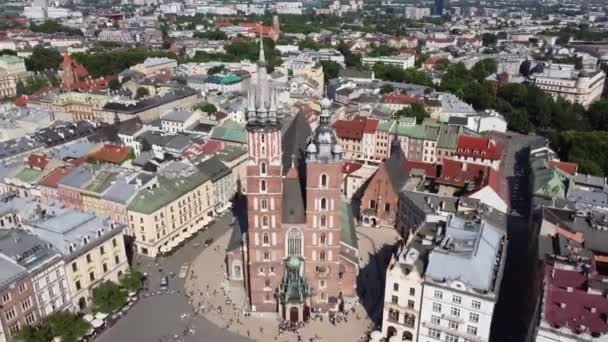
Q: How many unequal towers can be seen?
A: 2